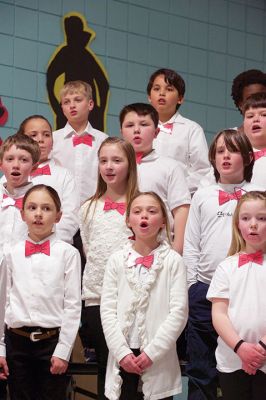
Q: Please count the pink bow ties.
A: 11